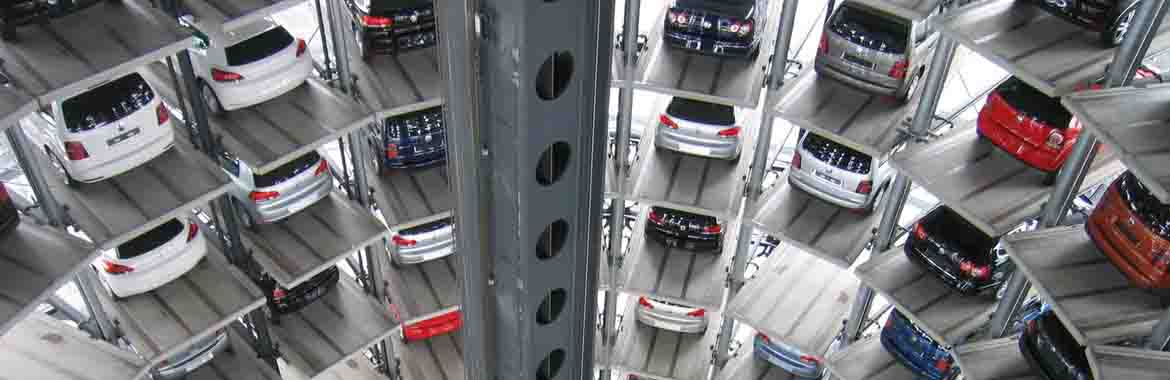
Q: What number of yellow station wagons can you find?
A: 0